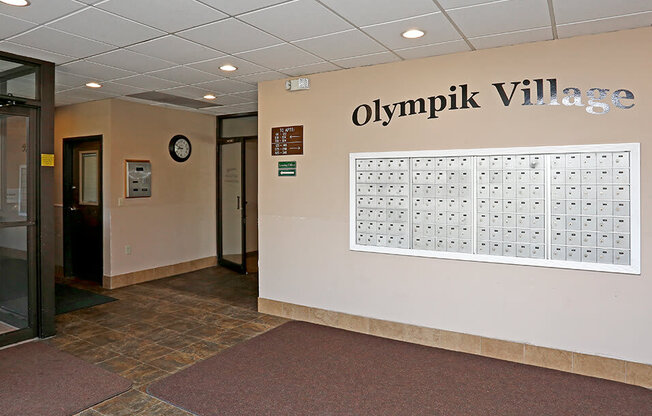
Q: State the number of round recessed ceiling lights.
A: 5